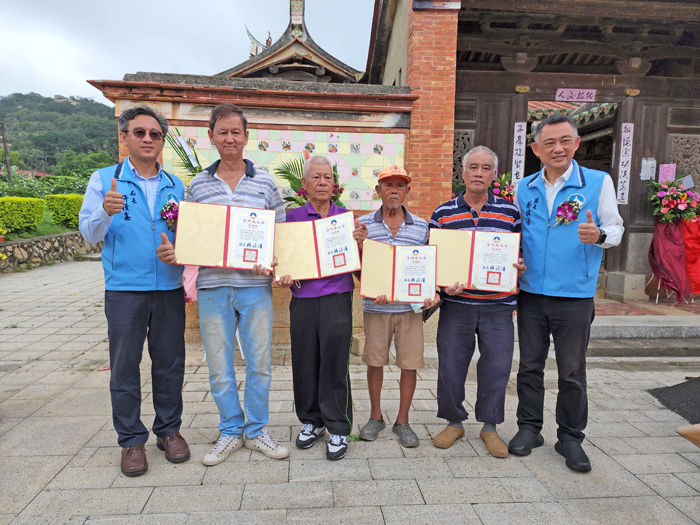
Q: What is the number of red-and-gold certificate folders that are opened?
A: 4